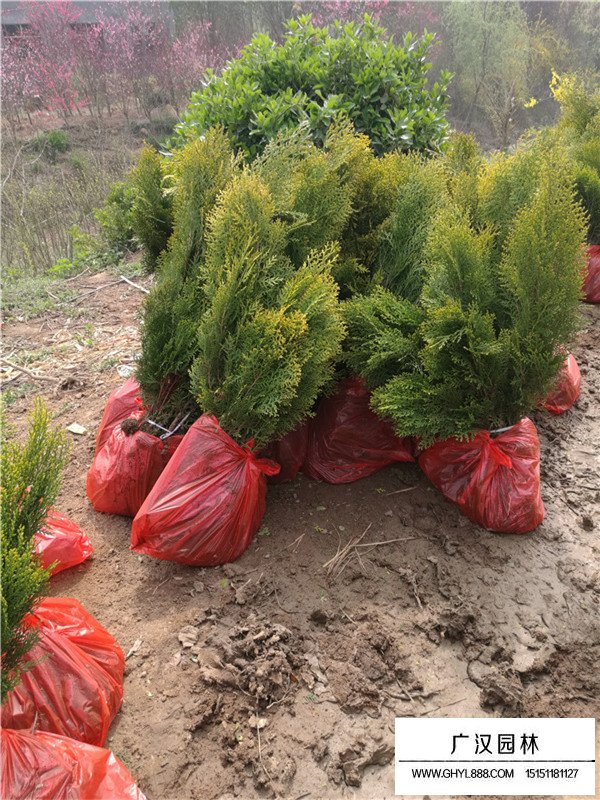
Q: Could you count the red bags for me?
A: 11